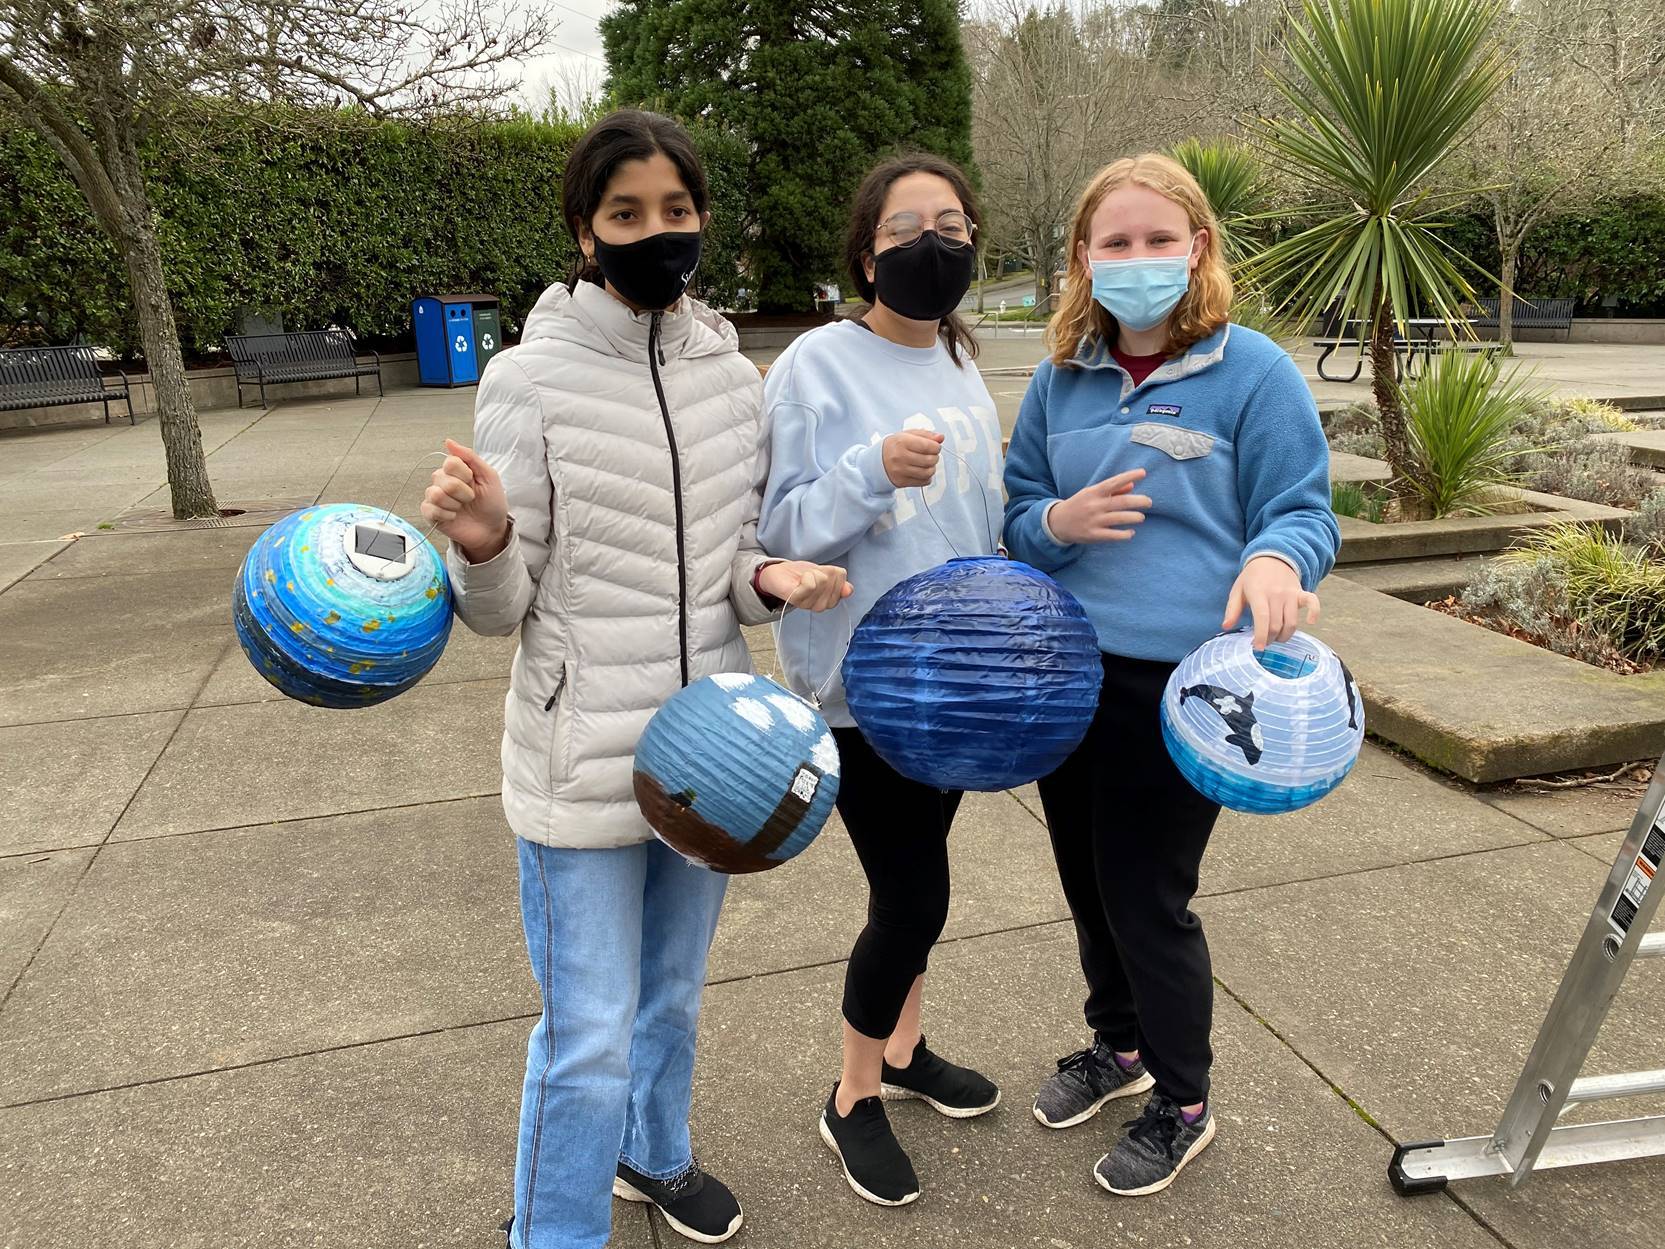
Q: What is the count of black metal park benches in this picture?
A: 3